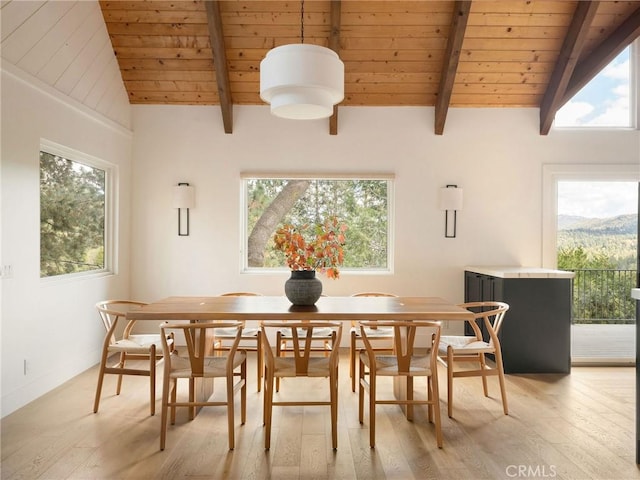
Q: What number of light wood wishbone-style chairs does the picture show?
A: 8